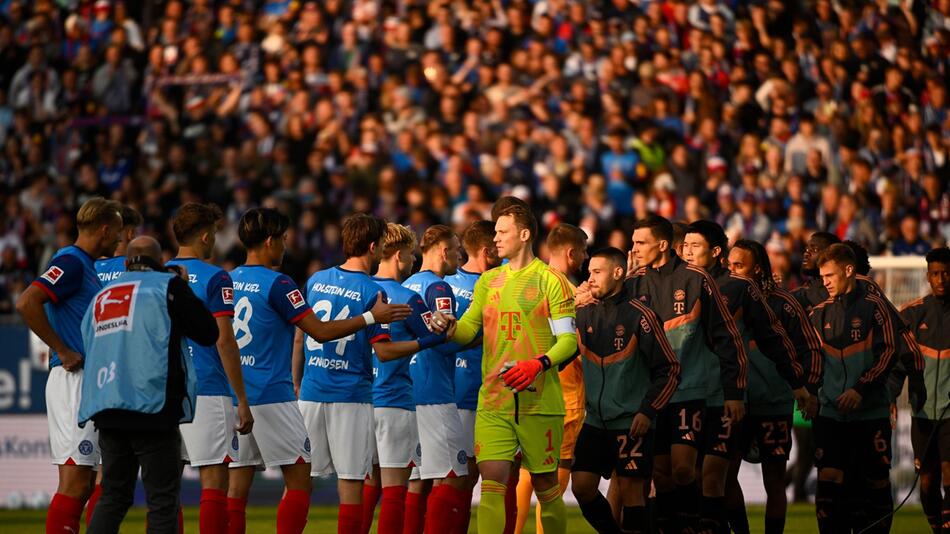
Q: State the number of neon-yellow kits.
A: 1